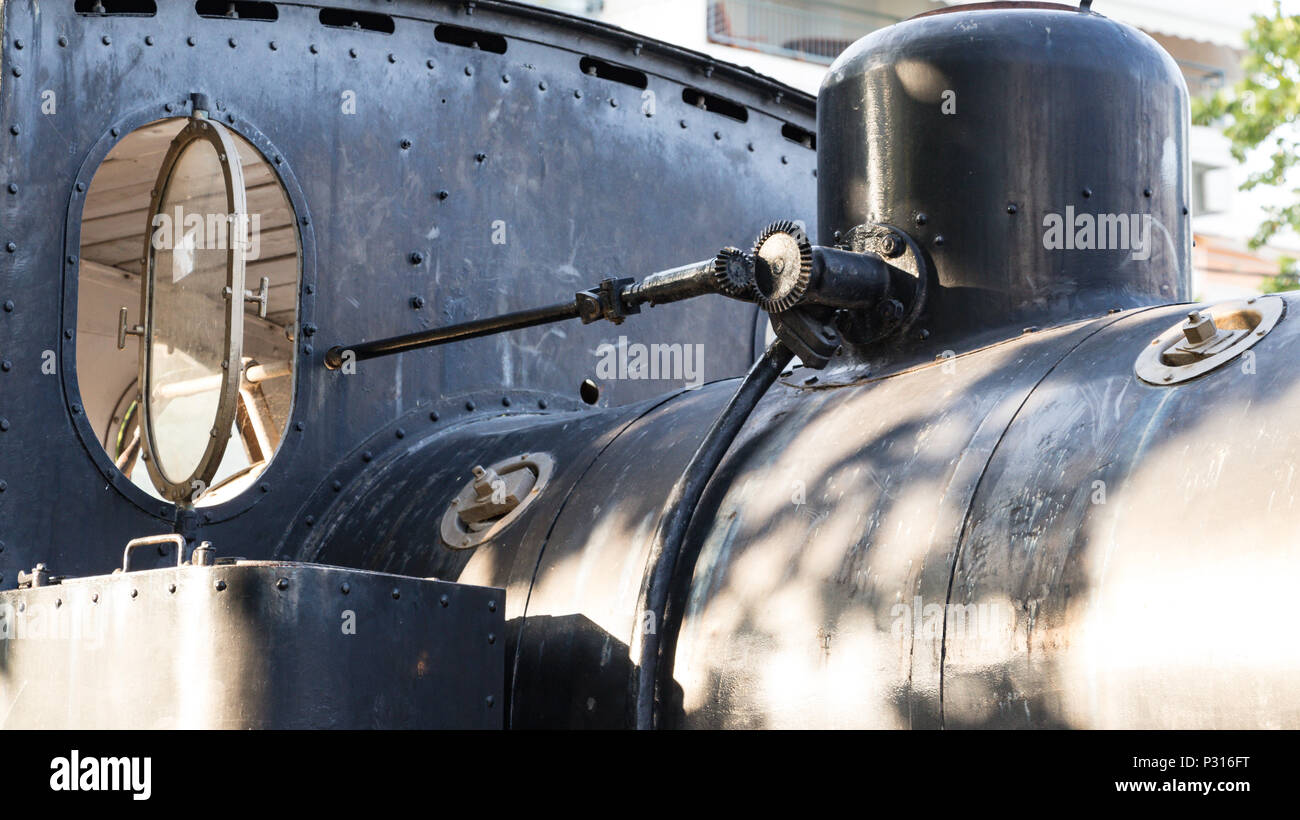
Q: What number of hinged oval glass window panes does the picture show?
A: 1